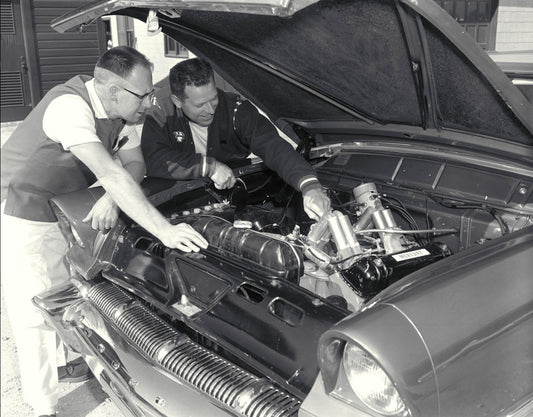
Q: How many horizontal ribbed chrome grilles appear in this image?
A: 1